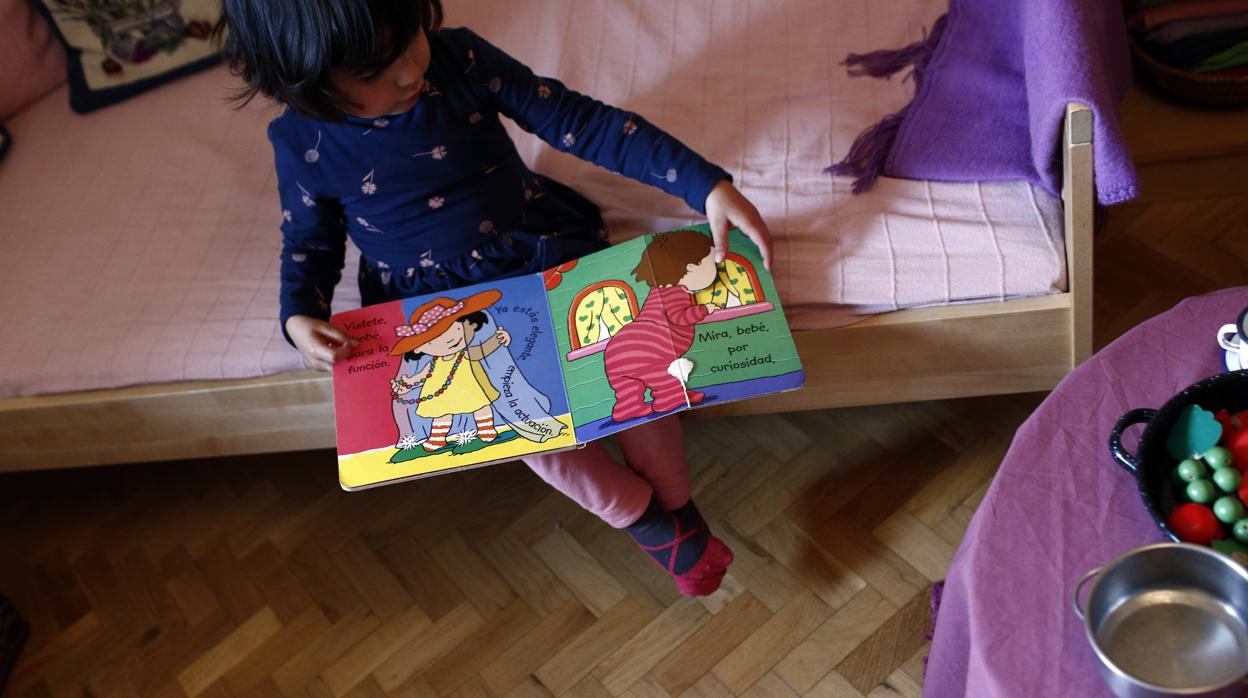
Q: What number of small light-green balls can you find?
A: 6